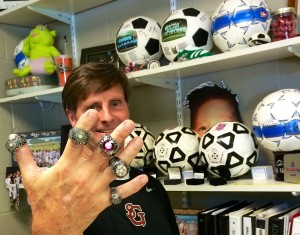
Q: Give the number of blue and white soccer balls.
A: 3